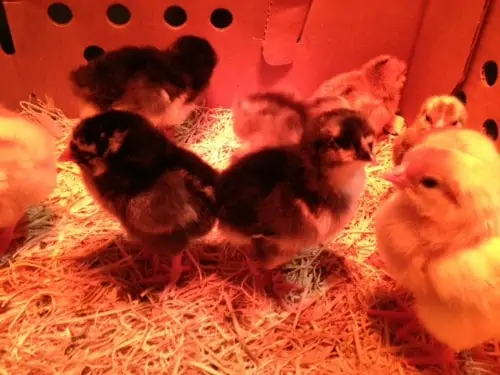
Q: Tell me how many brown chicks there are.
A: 3